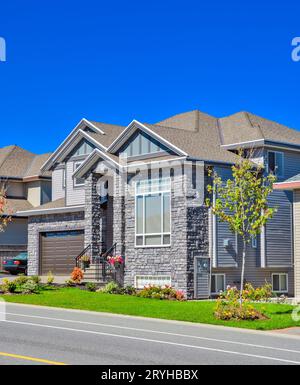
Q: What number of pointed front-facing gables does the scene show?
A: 4